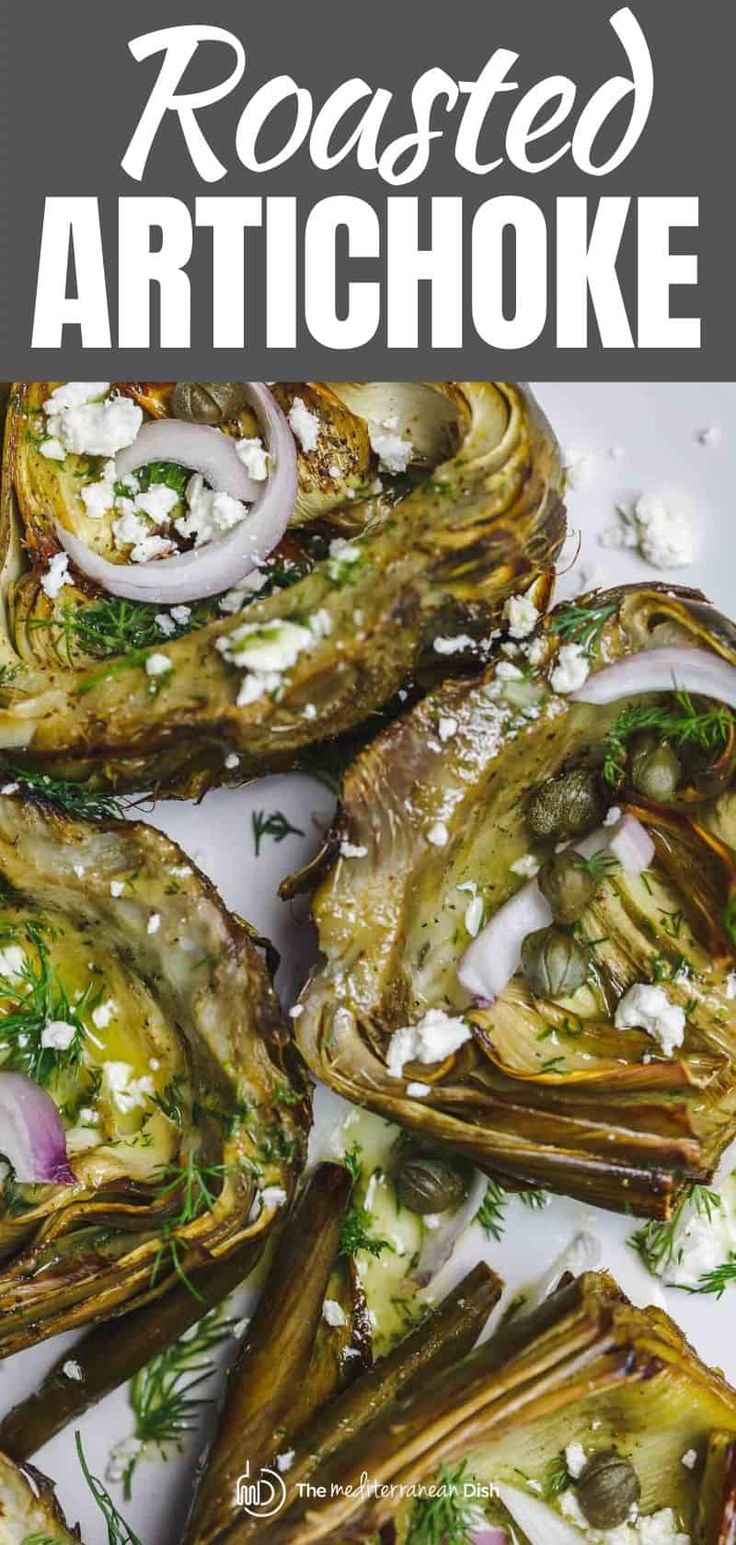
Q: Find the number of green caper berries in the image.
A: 7